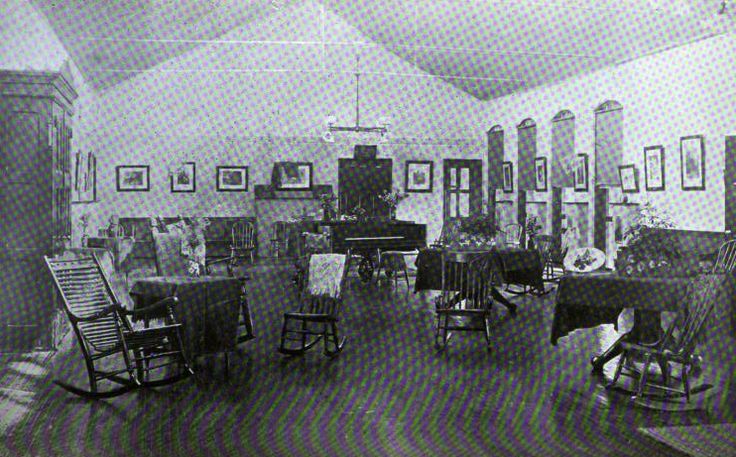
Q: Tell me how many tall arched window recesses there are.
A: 4